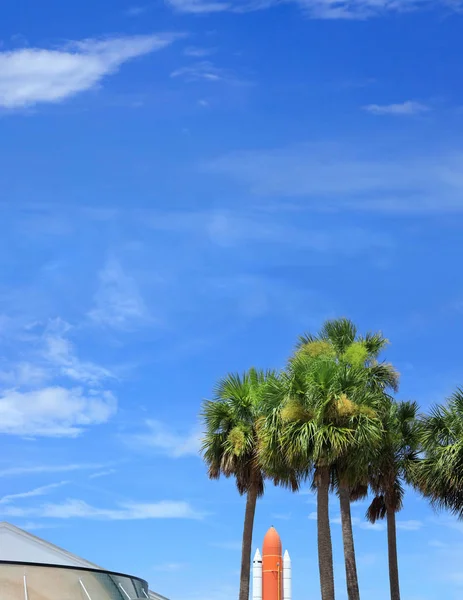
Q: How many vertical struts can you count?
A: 4